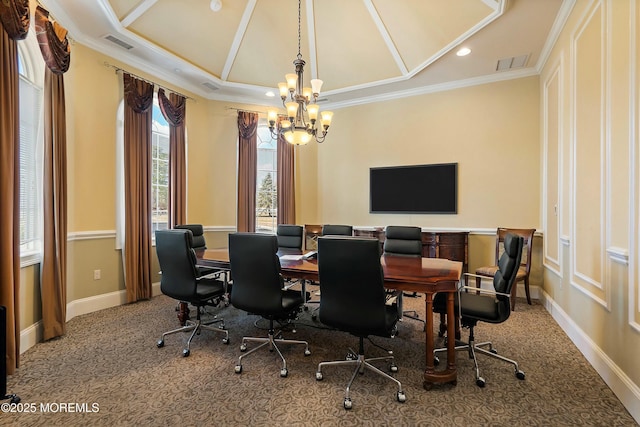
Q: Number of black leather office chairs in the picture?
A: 8